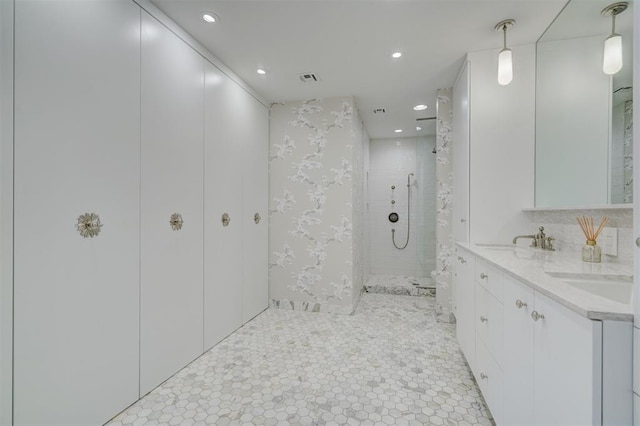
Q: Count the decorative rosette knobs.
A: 4